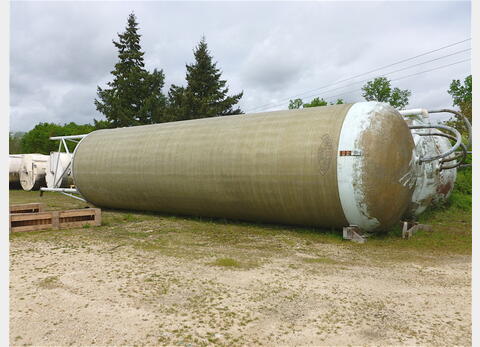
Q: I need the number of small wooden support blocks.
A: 2